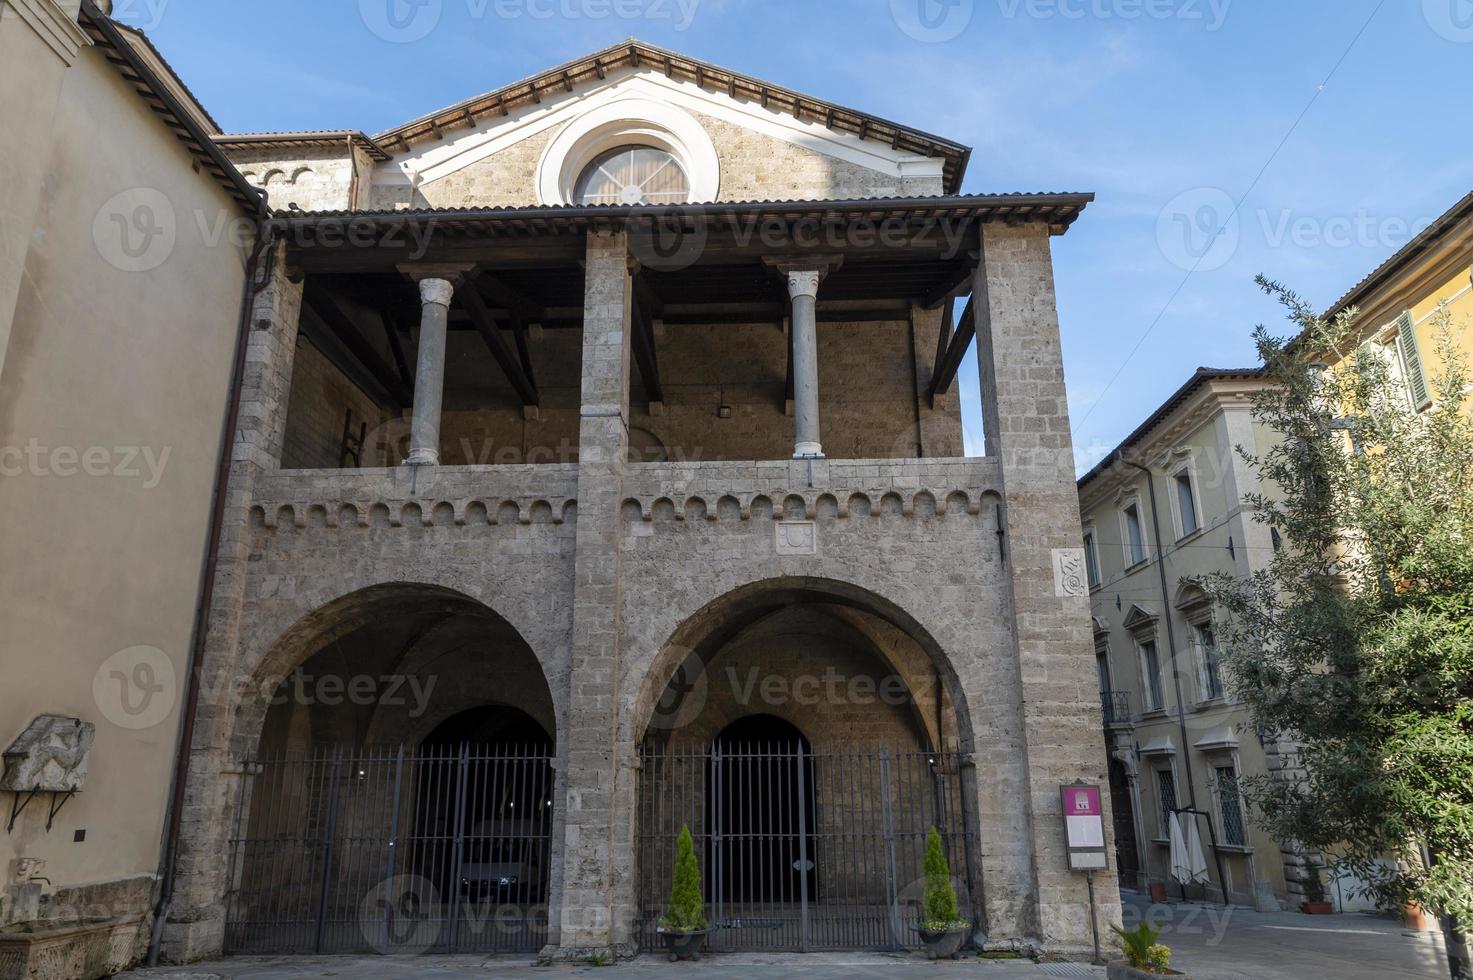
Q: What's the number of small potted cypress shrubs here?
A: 2